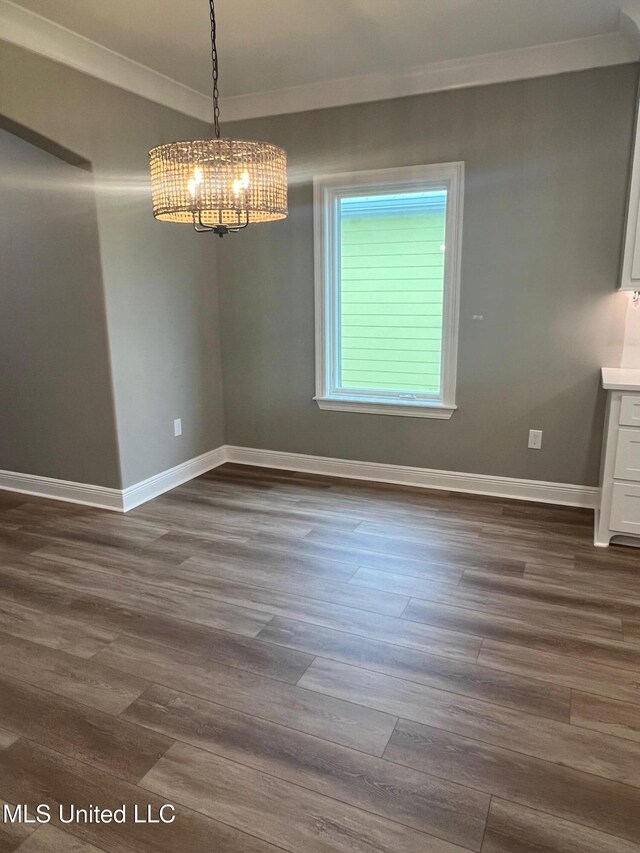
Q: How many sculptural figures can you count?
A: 0